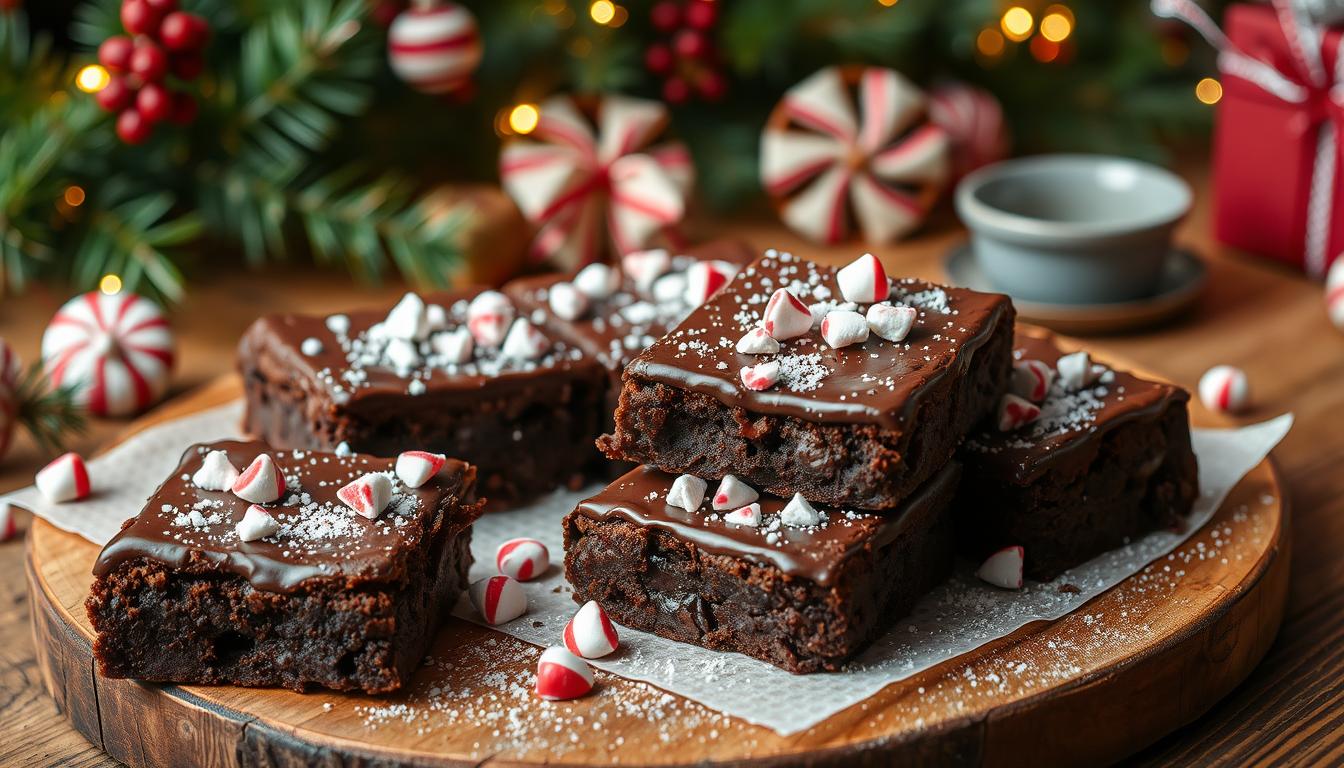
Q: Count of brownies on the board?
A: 6